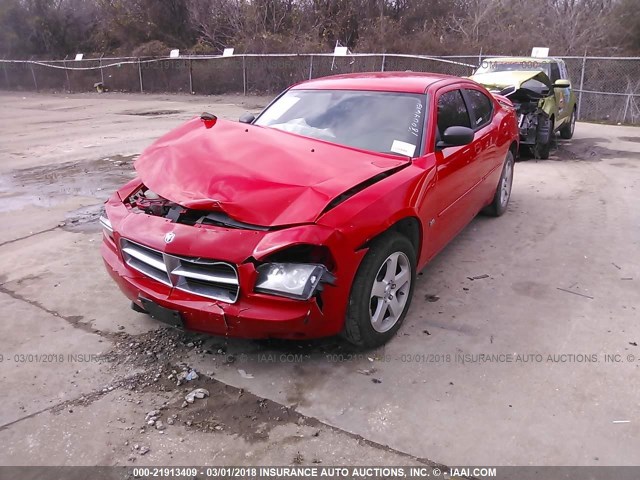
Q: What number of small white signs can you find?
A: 5